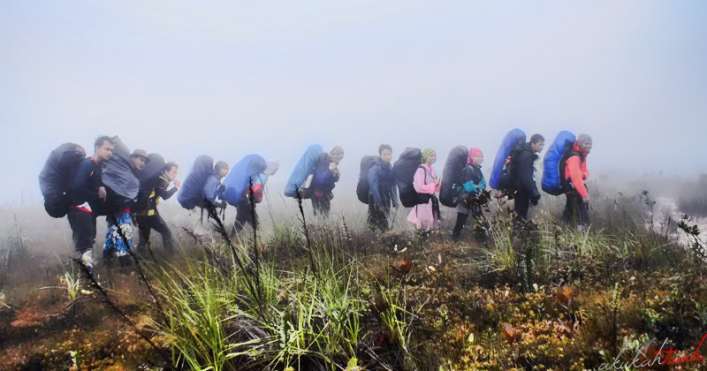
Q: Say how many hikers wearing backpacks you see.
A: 11